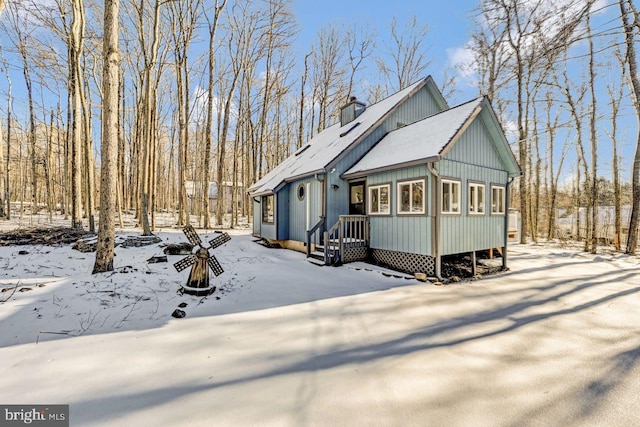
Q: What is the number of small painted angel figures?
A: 0